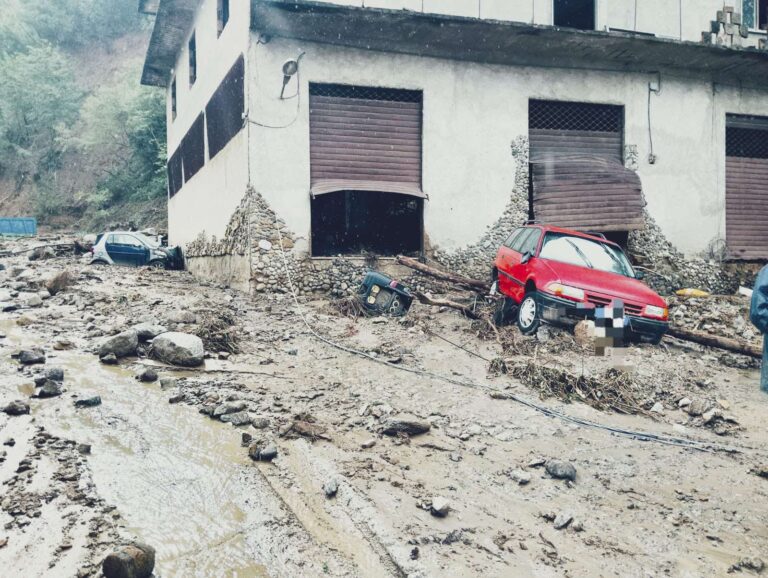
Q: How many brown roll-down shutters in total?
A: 3